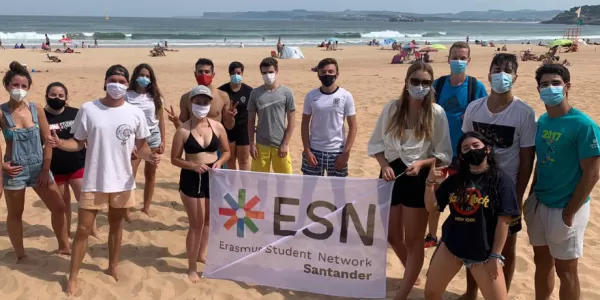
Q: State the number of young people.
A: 14